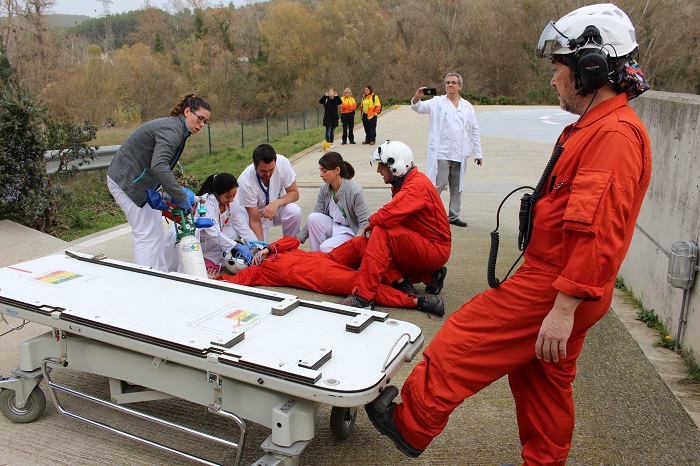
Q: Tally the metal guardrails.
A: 1